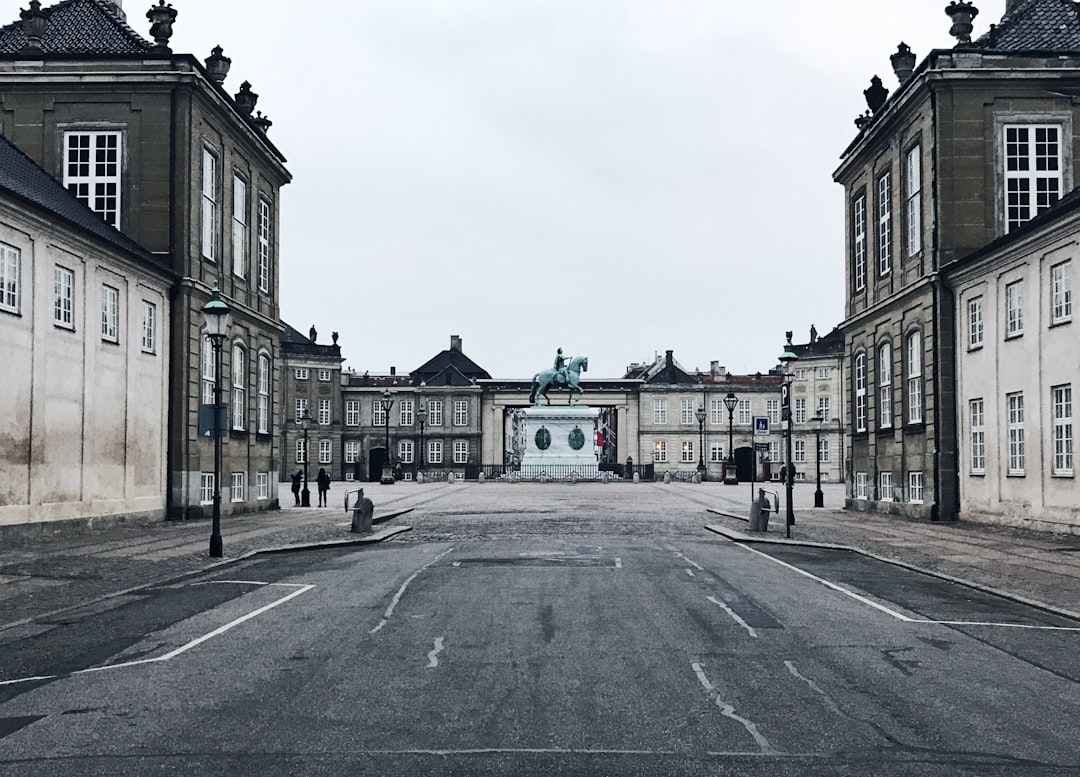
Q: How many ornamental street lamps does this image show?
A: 8